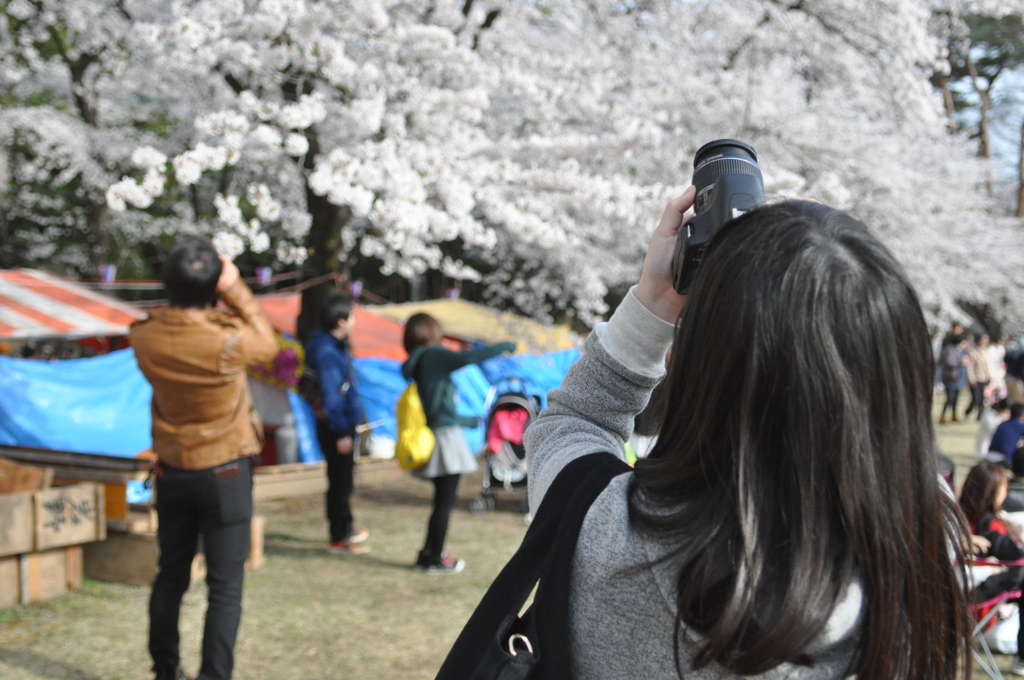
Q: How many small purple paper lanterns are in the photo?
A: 4